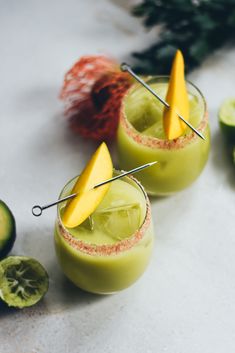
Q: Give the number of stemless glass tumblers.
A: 2